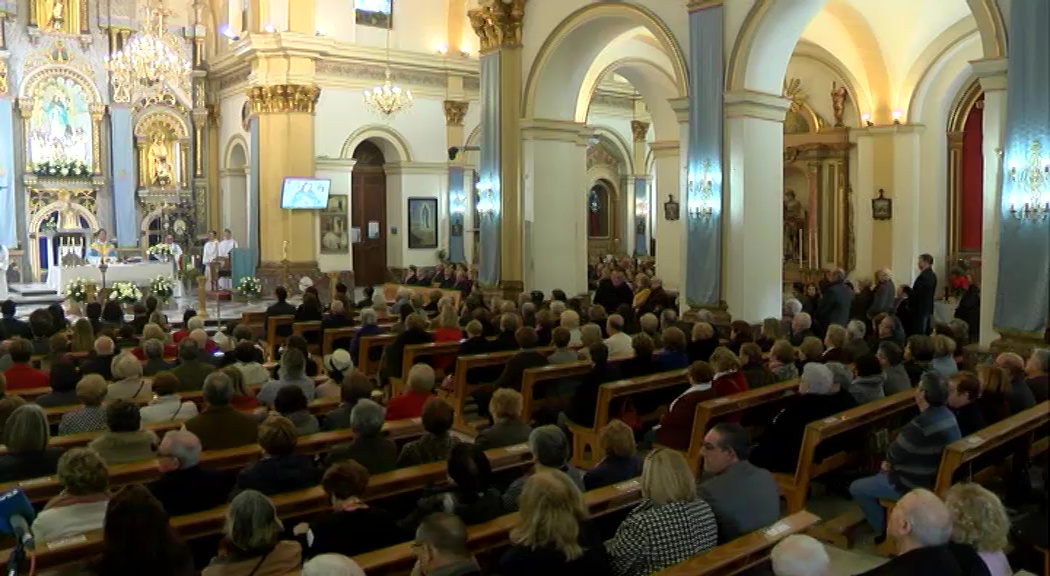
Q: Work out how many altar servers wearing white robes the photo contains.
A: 2